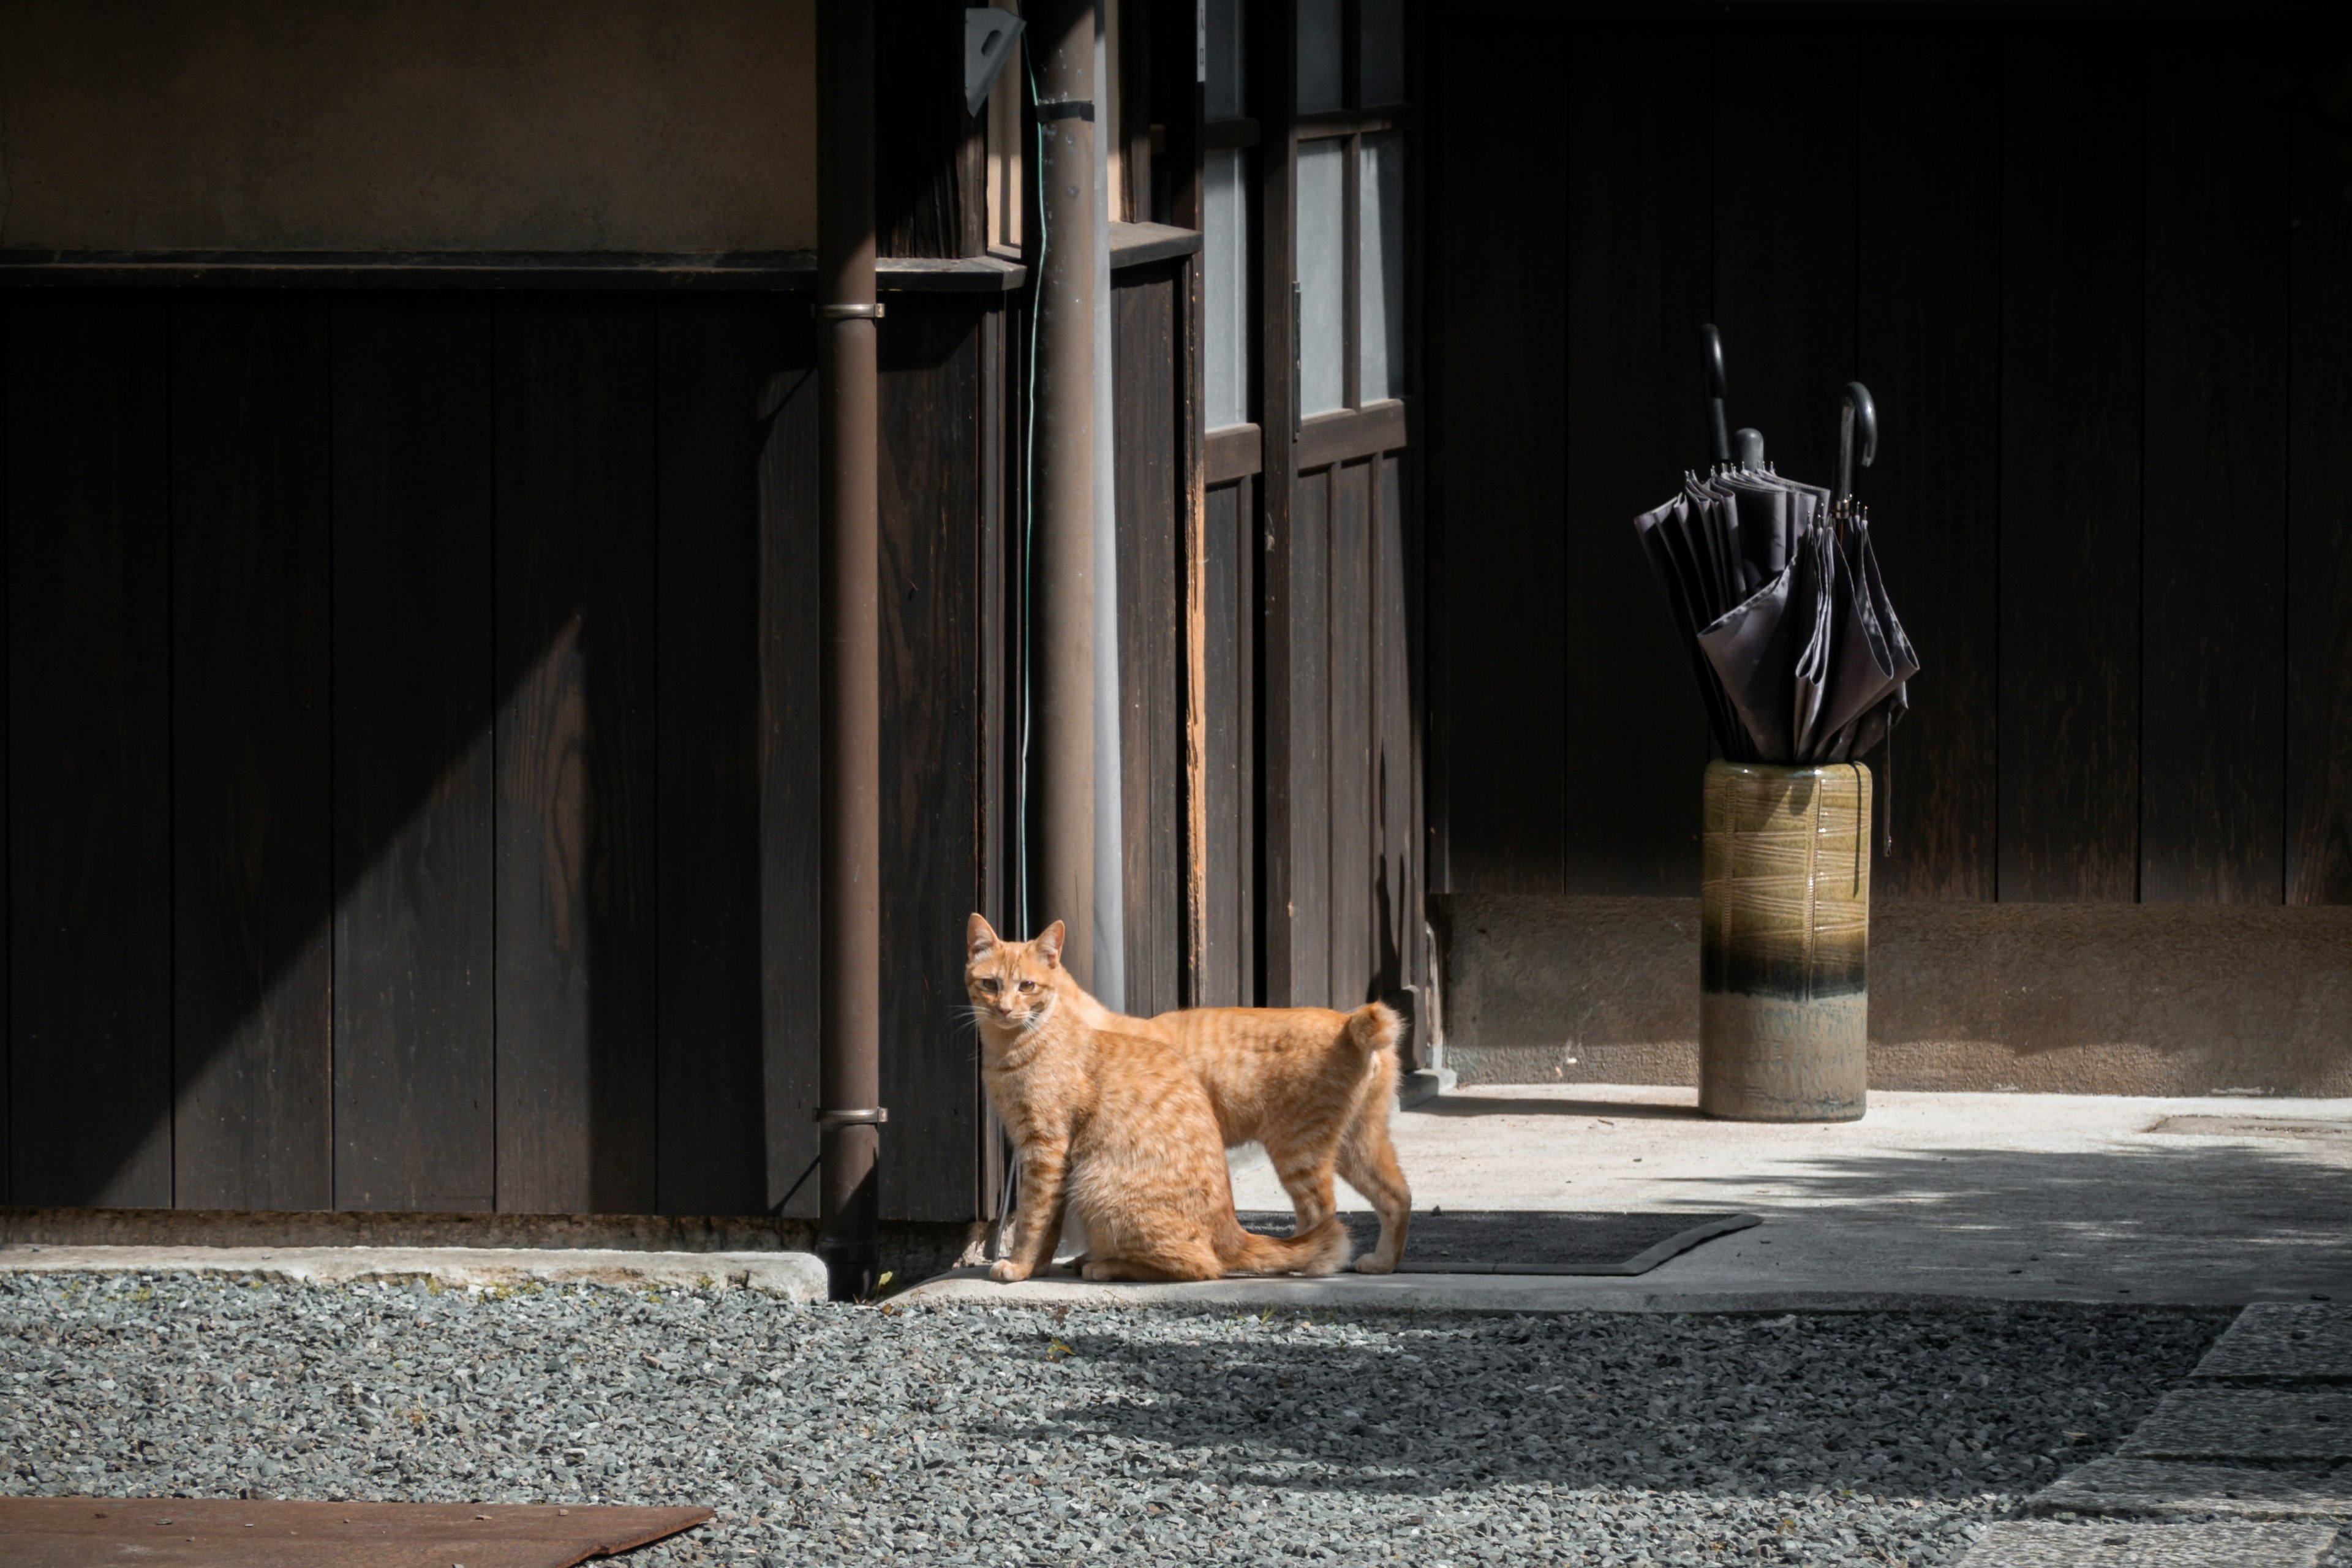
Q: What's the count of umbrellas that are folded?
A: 3